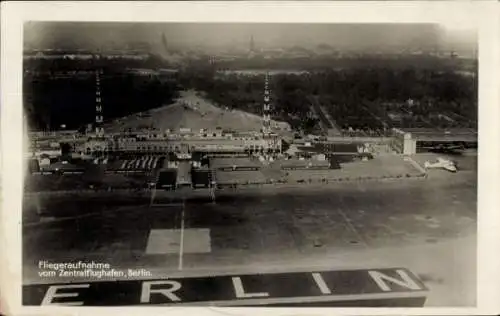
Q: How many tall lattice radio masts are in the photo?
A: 2